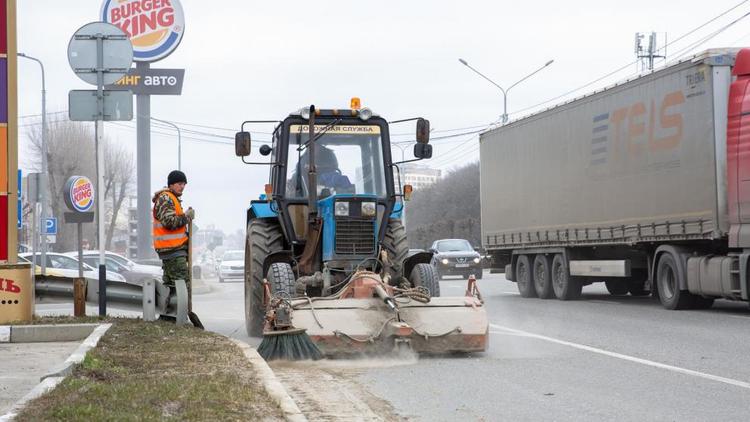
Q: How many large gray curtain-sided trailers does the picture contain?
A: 1